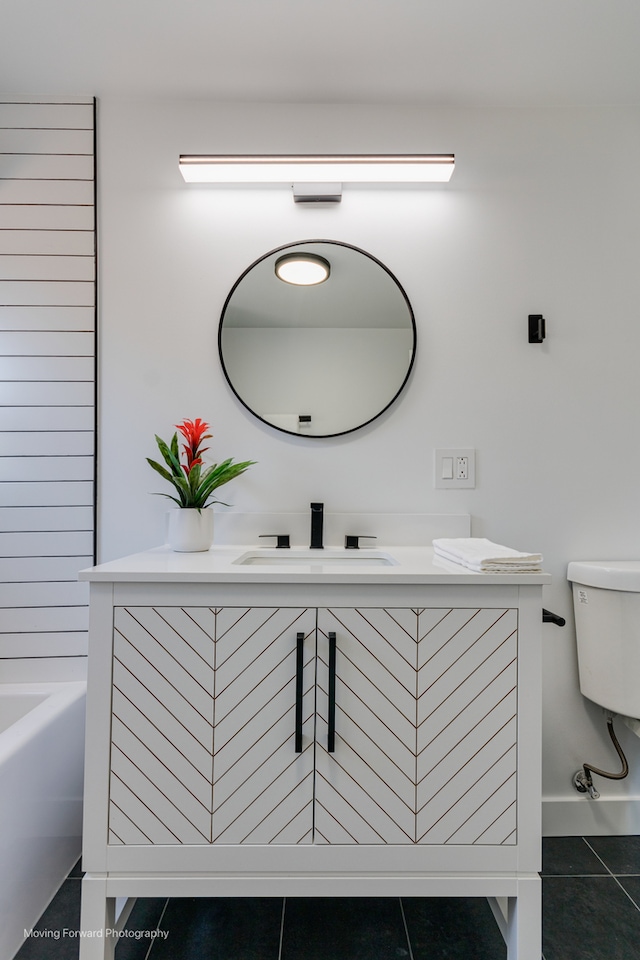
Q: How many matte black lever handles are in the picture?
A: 2